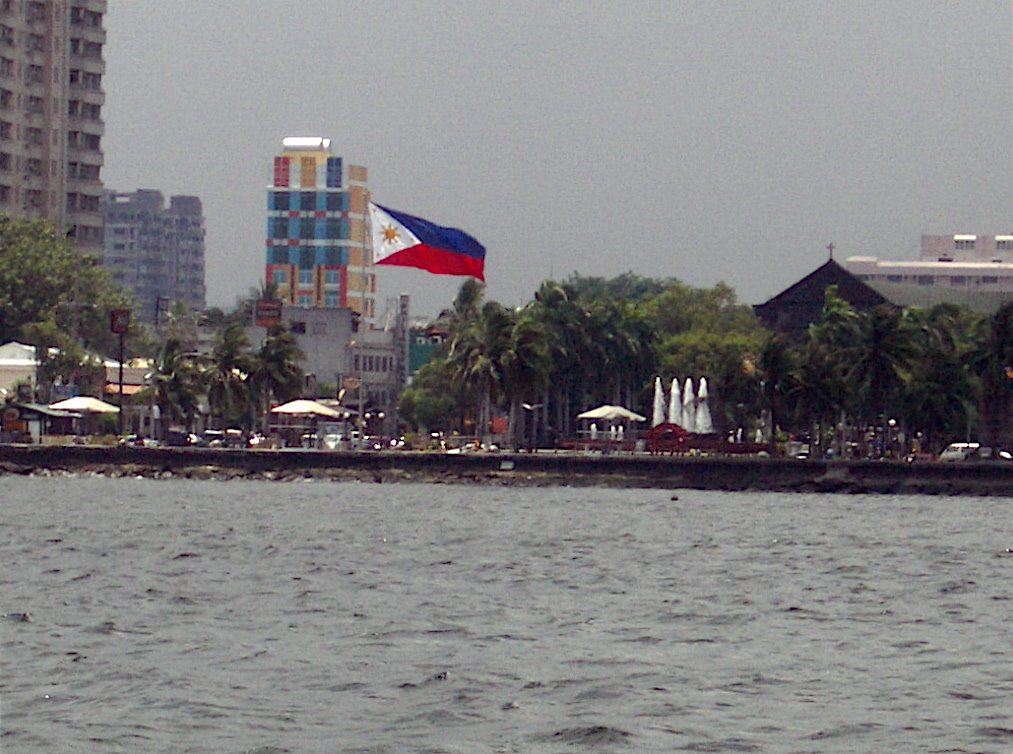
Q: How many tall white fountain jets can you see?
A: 4